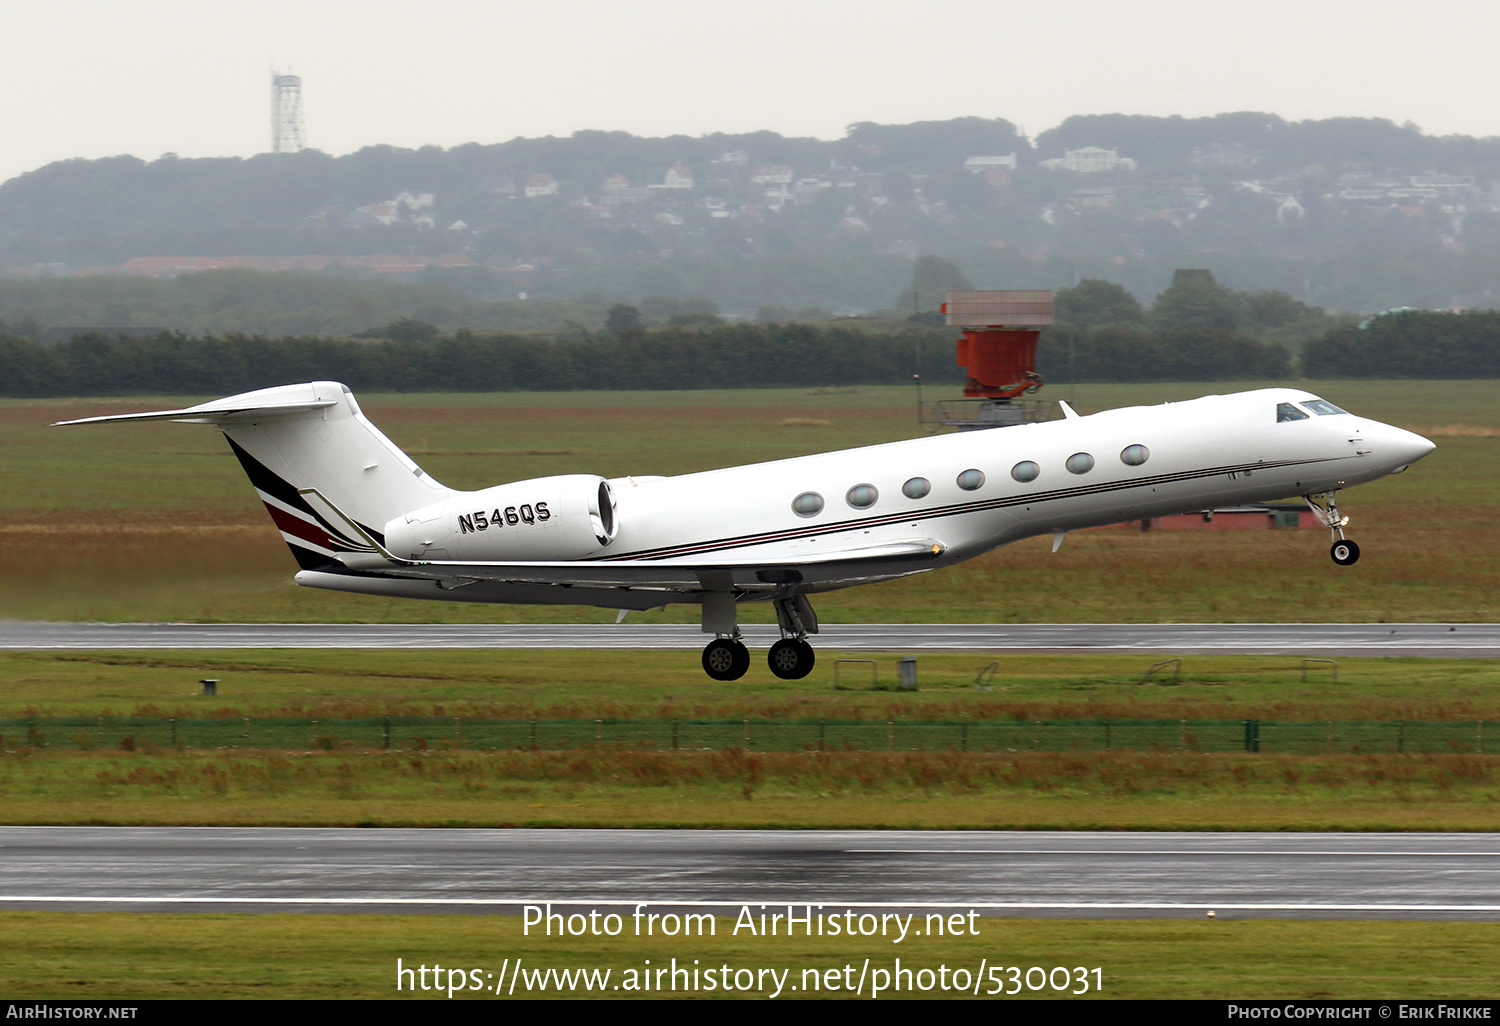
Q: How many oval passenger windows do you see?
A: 7